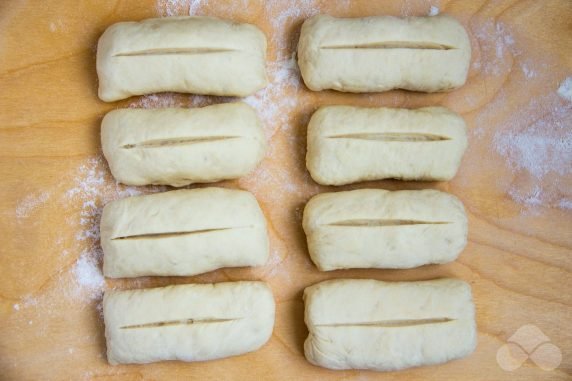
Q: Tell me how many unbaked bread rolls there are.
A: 8